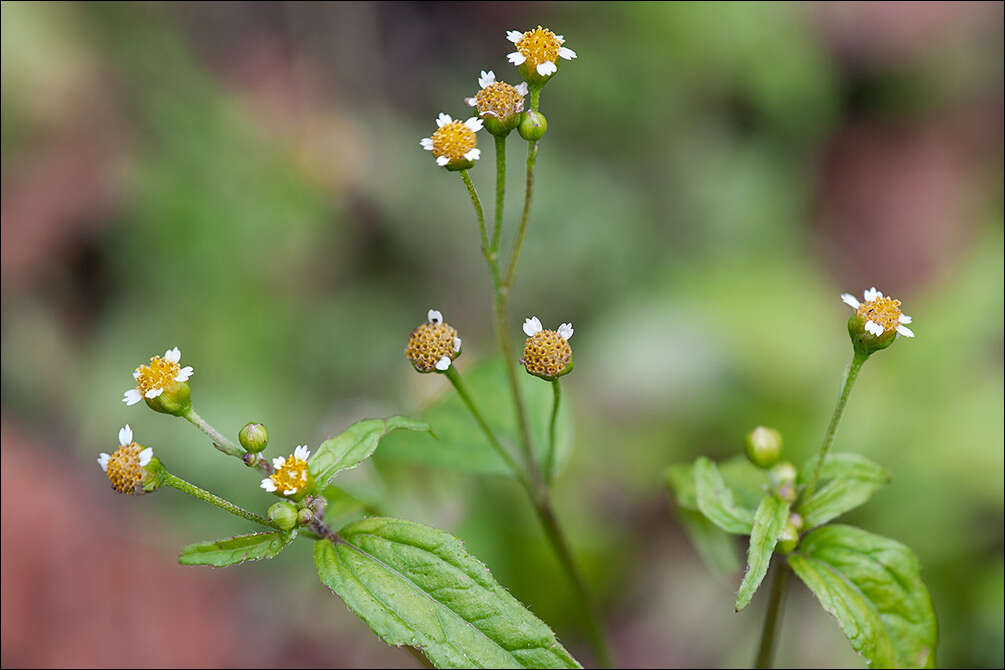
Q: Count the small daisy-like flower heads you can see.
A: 9